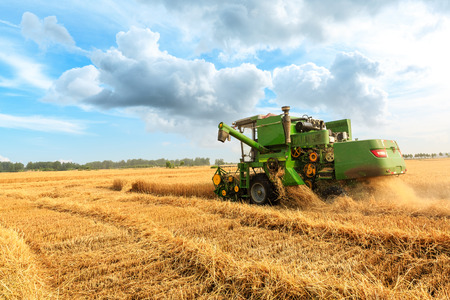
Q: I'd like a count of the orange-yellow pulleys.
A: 8